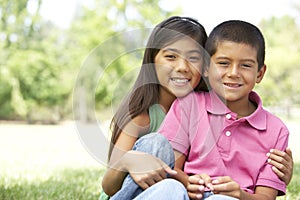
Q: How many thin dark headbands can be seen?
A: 1